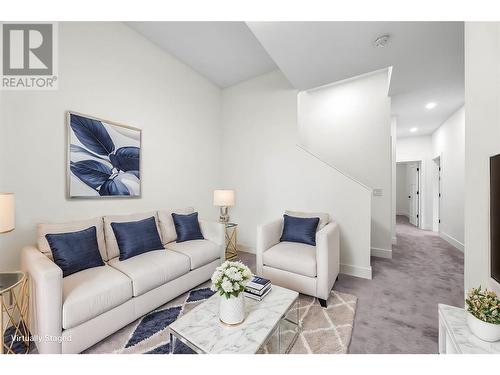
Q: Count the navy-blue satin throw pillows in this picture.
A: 4